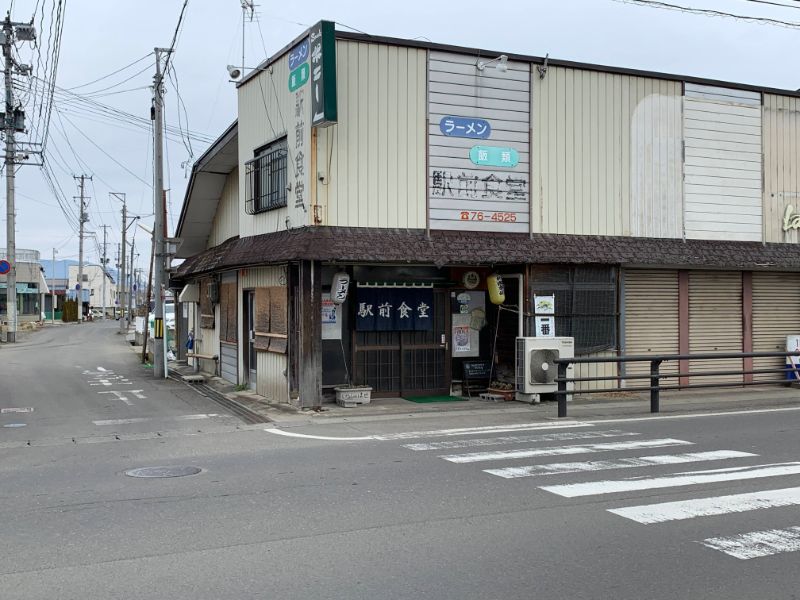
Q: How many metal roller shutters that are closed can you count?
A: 3